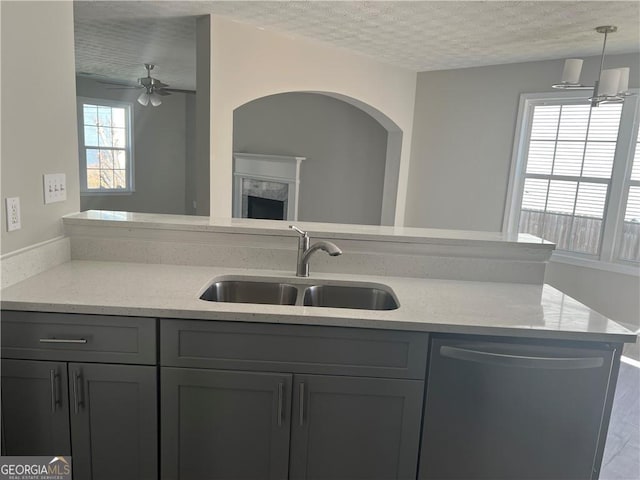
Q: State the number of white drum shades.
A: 3